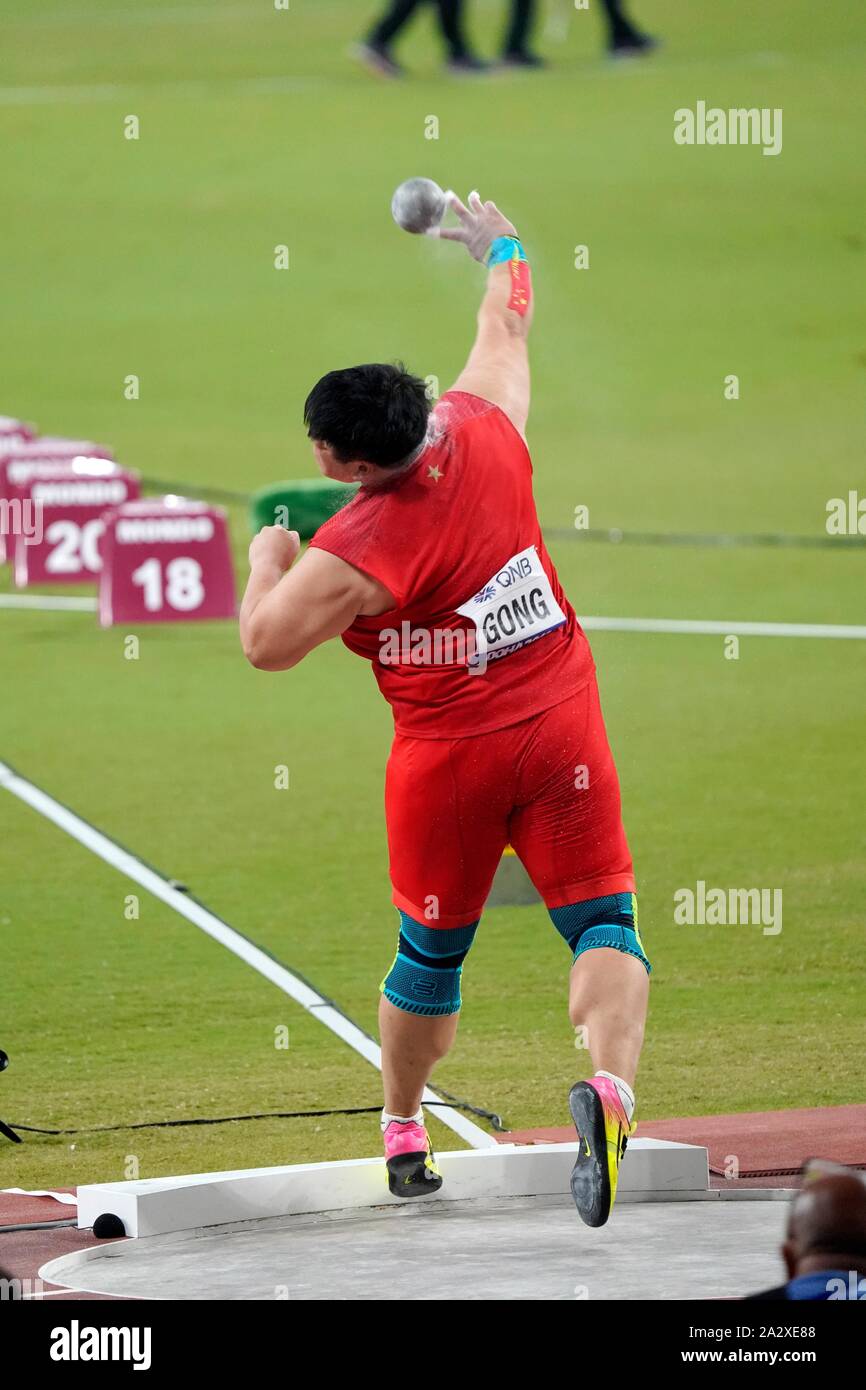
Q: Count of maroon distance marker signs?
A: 4